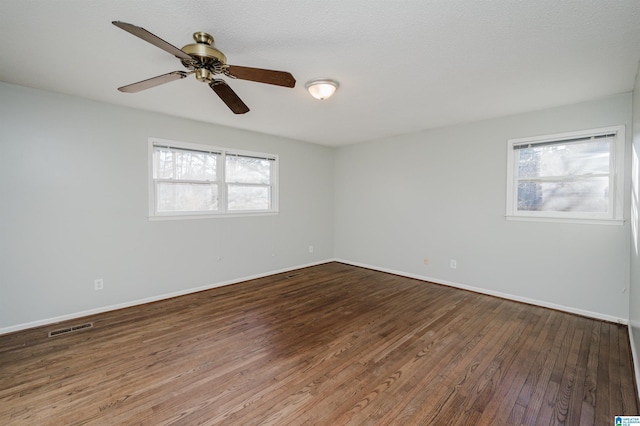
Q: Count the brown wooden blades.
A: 4